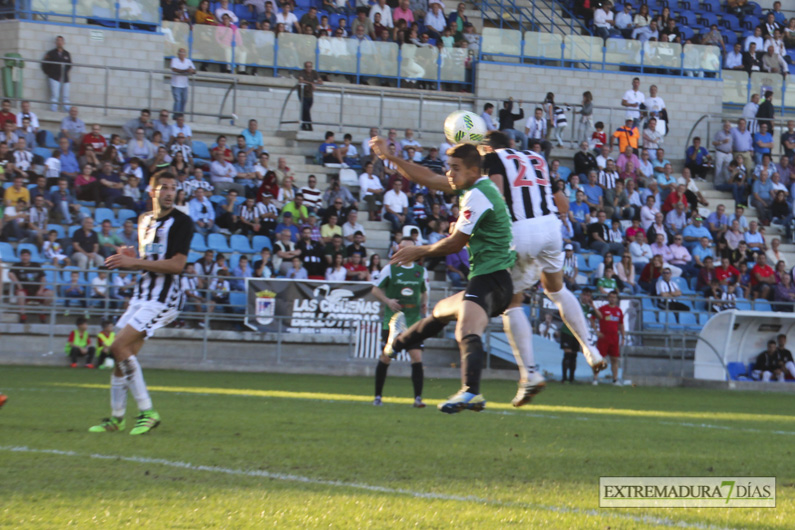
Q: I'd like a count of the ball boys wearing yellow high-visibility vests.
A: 2